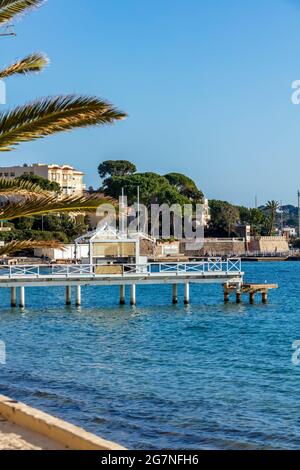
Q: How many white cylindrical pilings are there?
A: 8